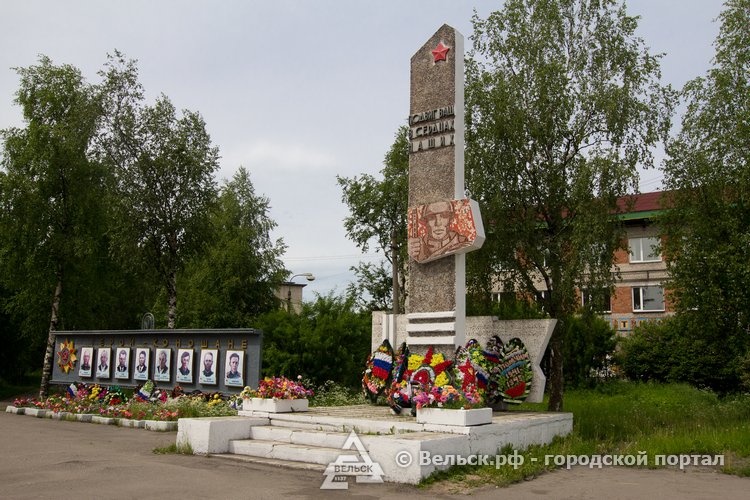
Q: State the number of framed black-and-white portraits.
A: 8